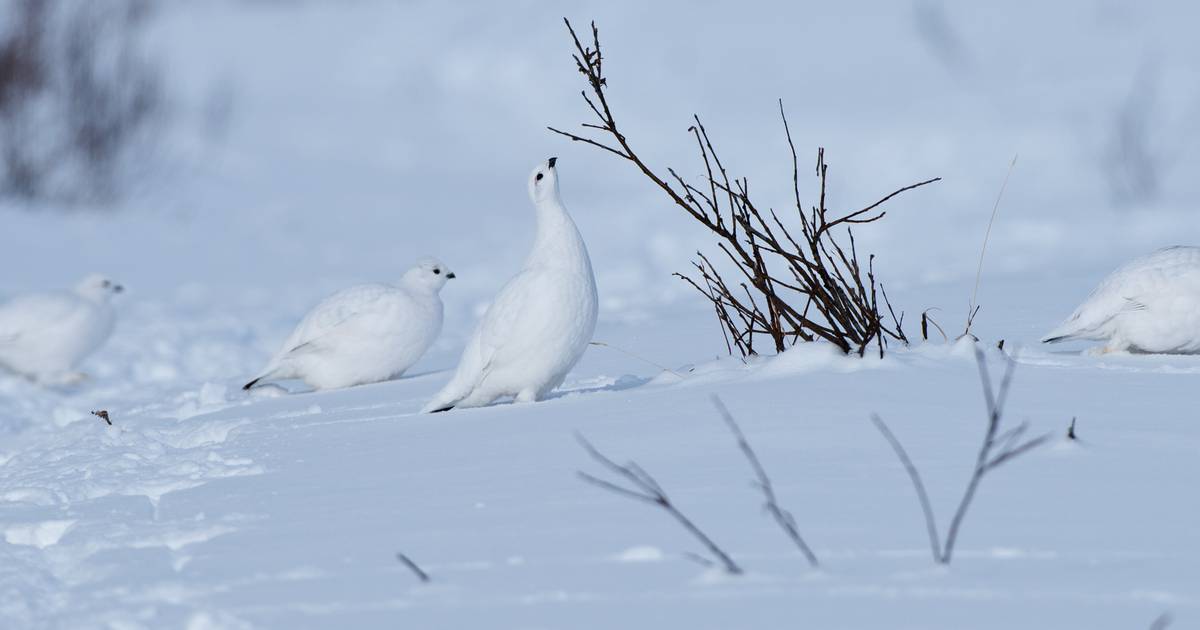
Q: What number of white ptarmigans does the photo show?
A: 4